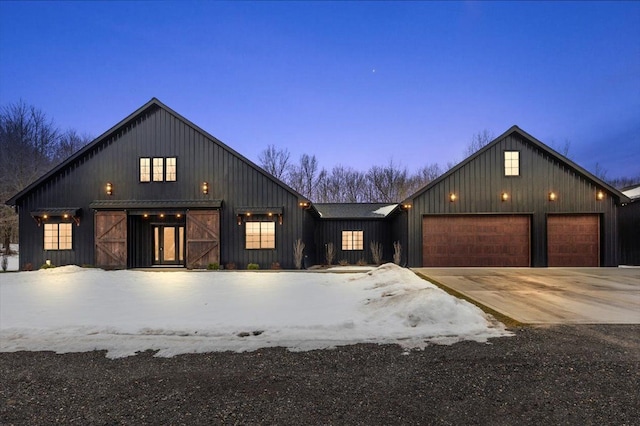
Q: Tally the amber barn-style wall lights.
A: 6